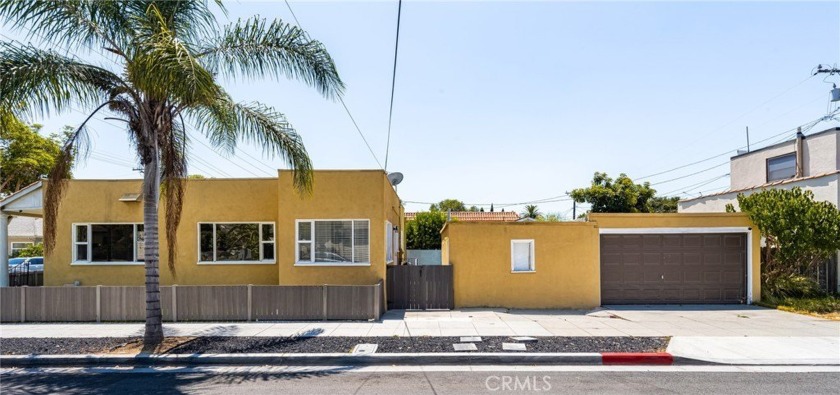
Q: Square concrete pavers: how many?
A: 4